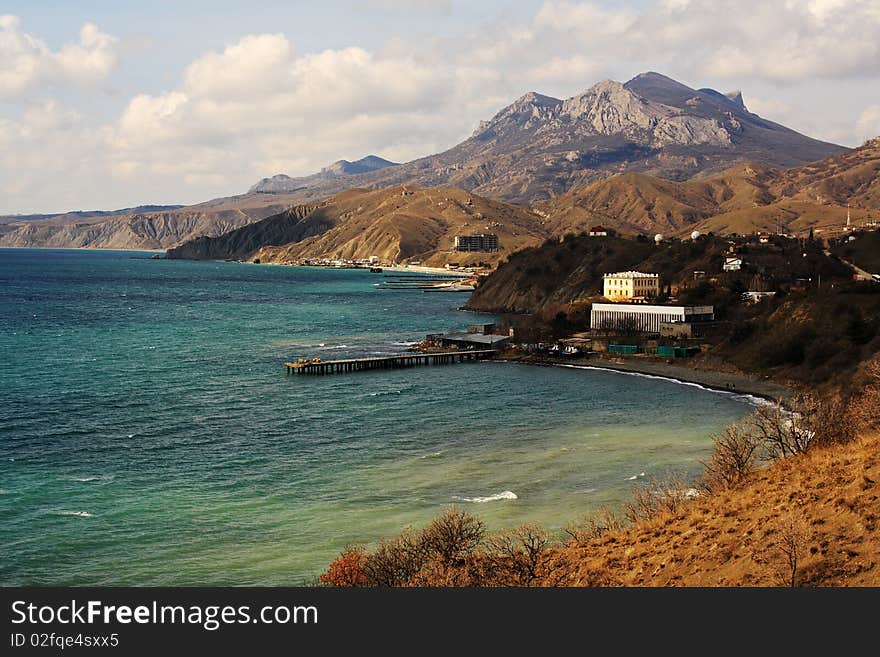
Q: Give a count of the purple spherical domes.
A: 0